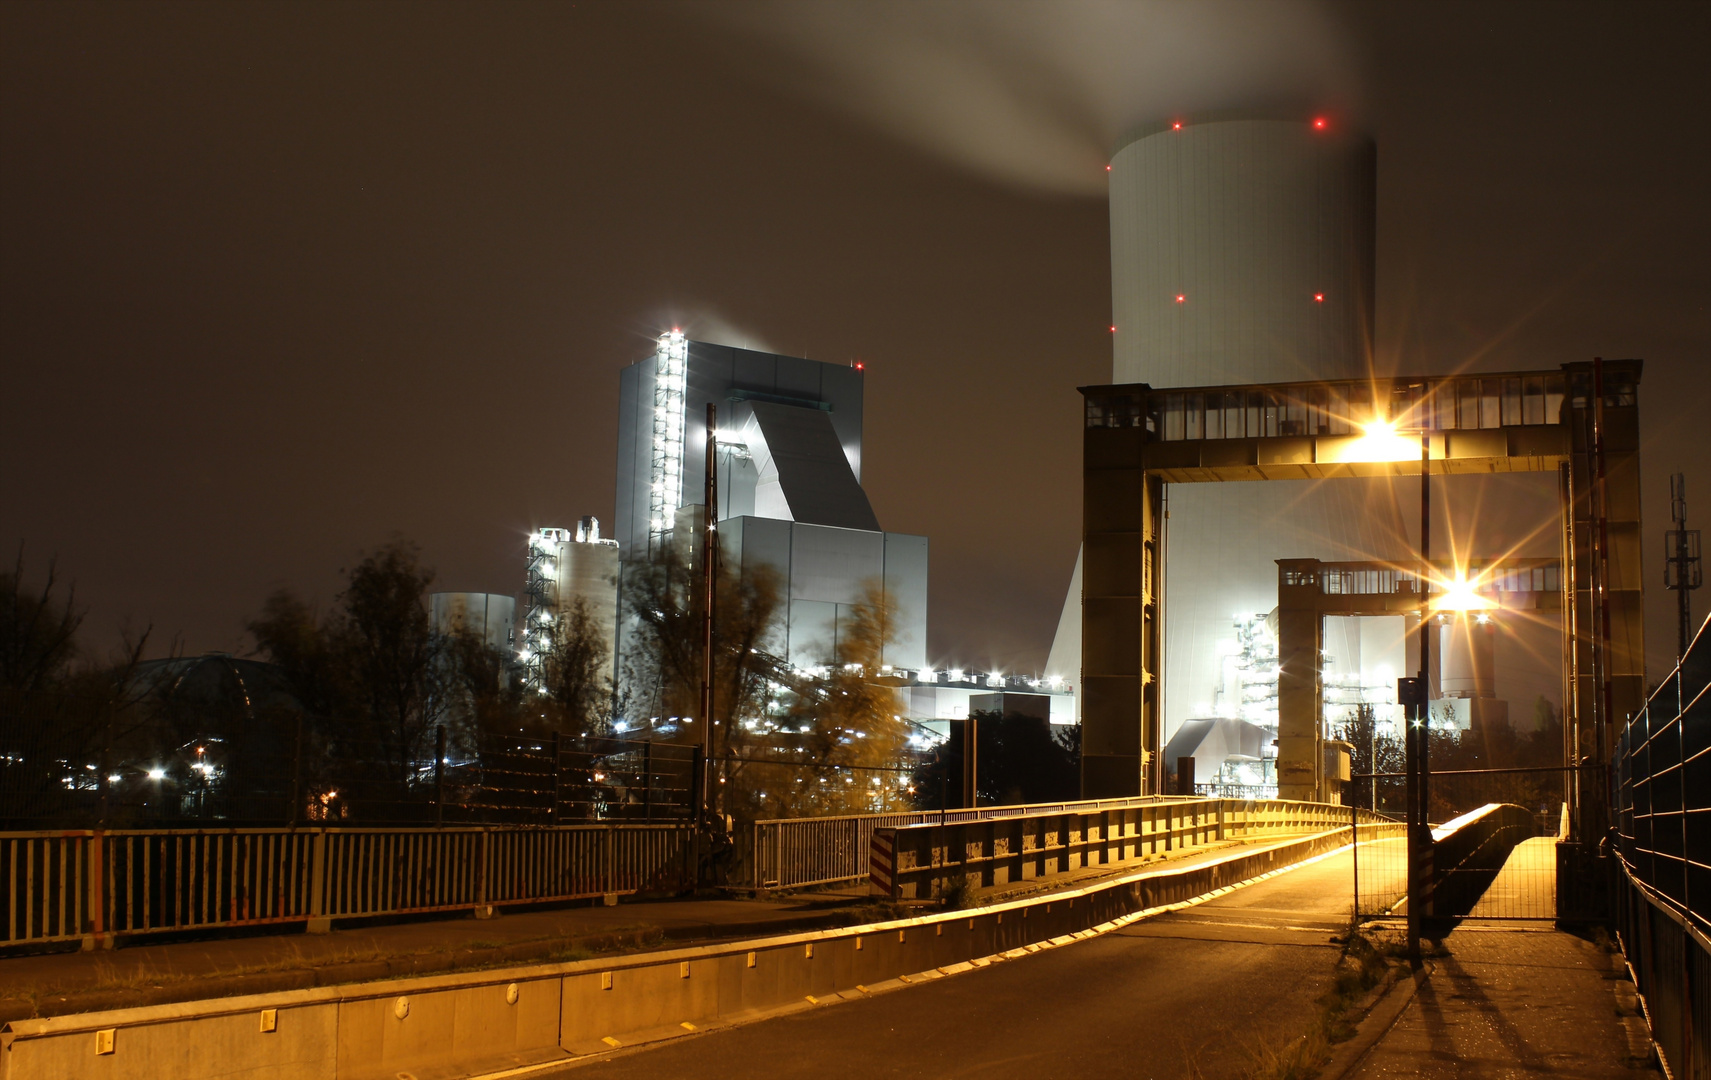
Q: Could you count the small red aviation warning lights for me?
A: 8